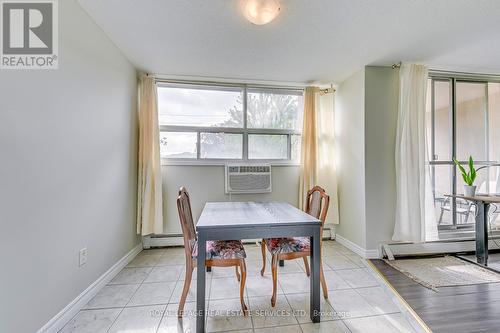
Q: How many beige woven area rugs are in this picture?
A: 1